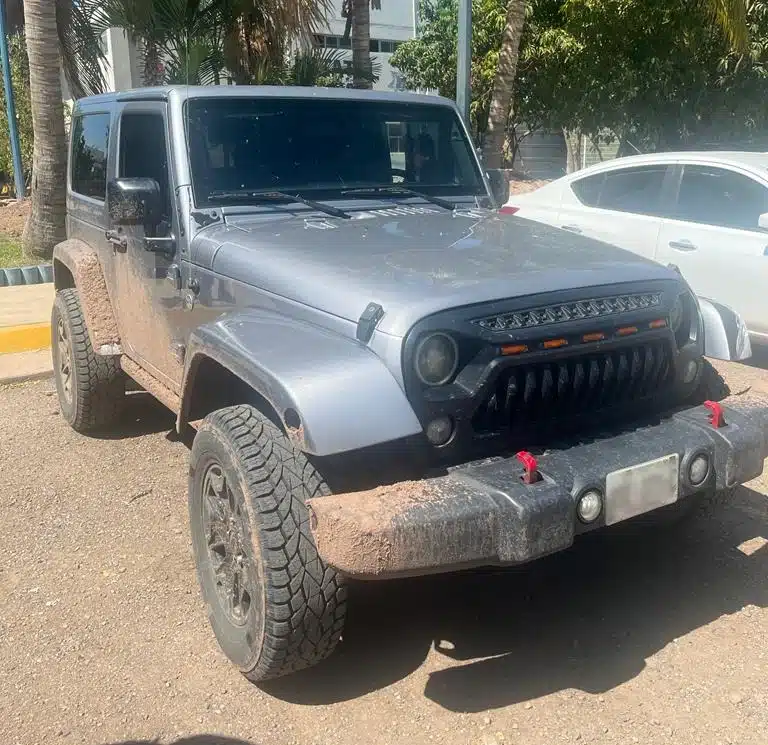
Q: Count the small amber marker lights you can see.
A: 5